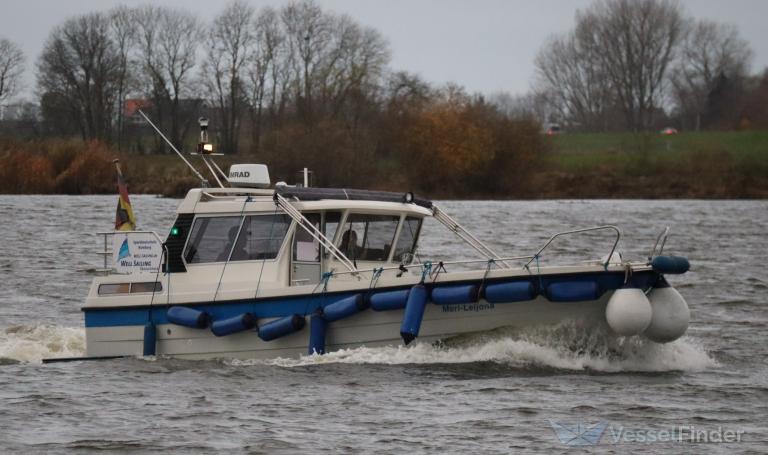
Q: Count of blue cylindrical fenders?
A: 12